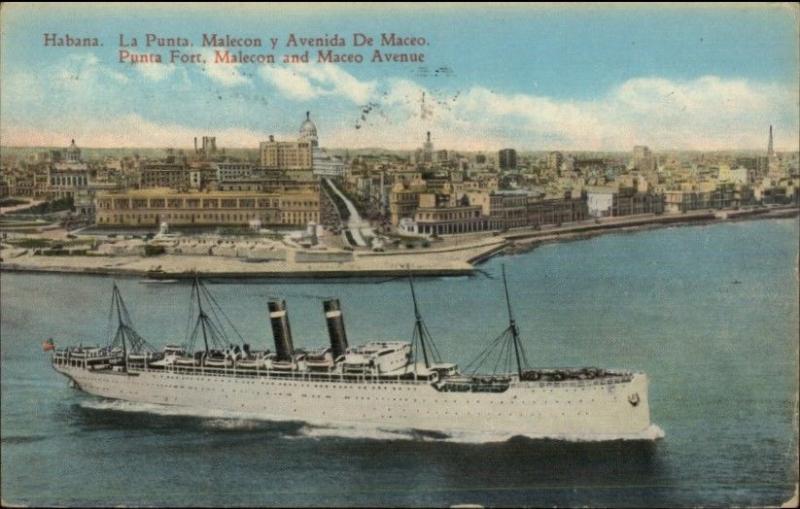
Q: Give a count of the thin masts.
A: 4